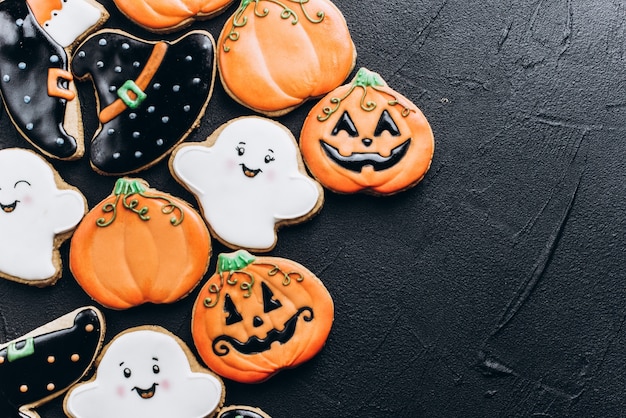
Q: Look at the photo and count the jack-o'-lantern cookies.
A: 2